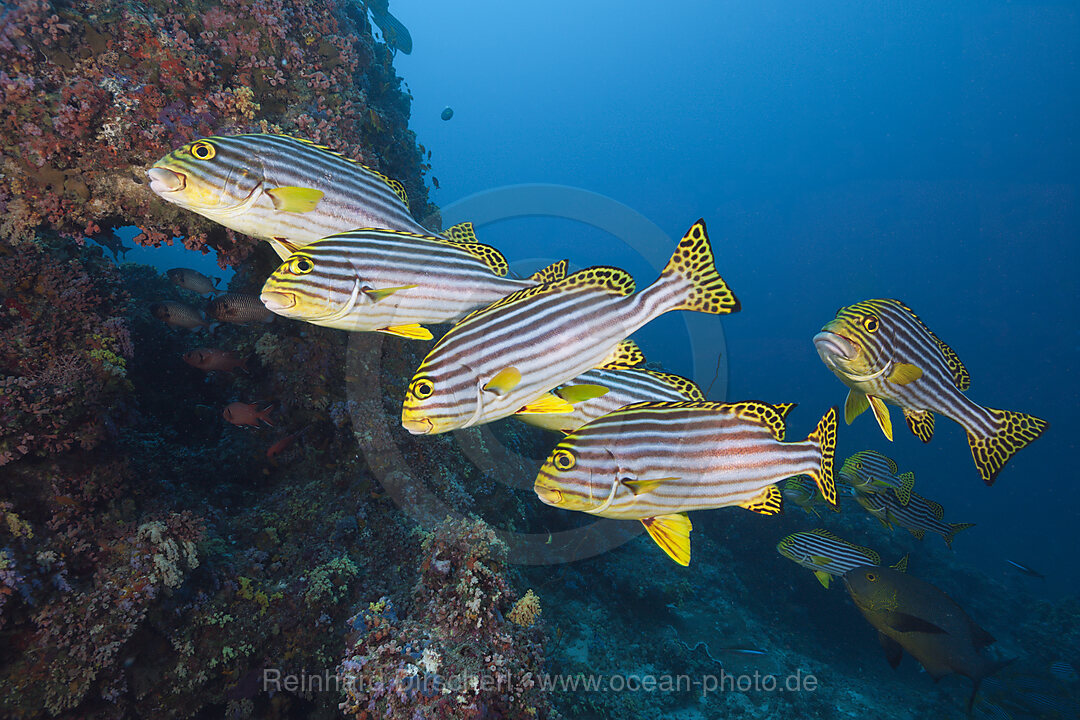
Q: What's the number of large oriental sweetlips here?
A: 6